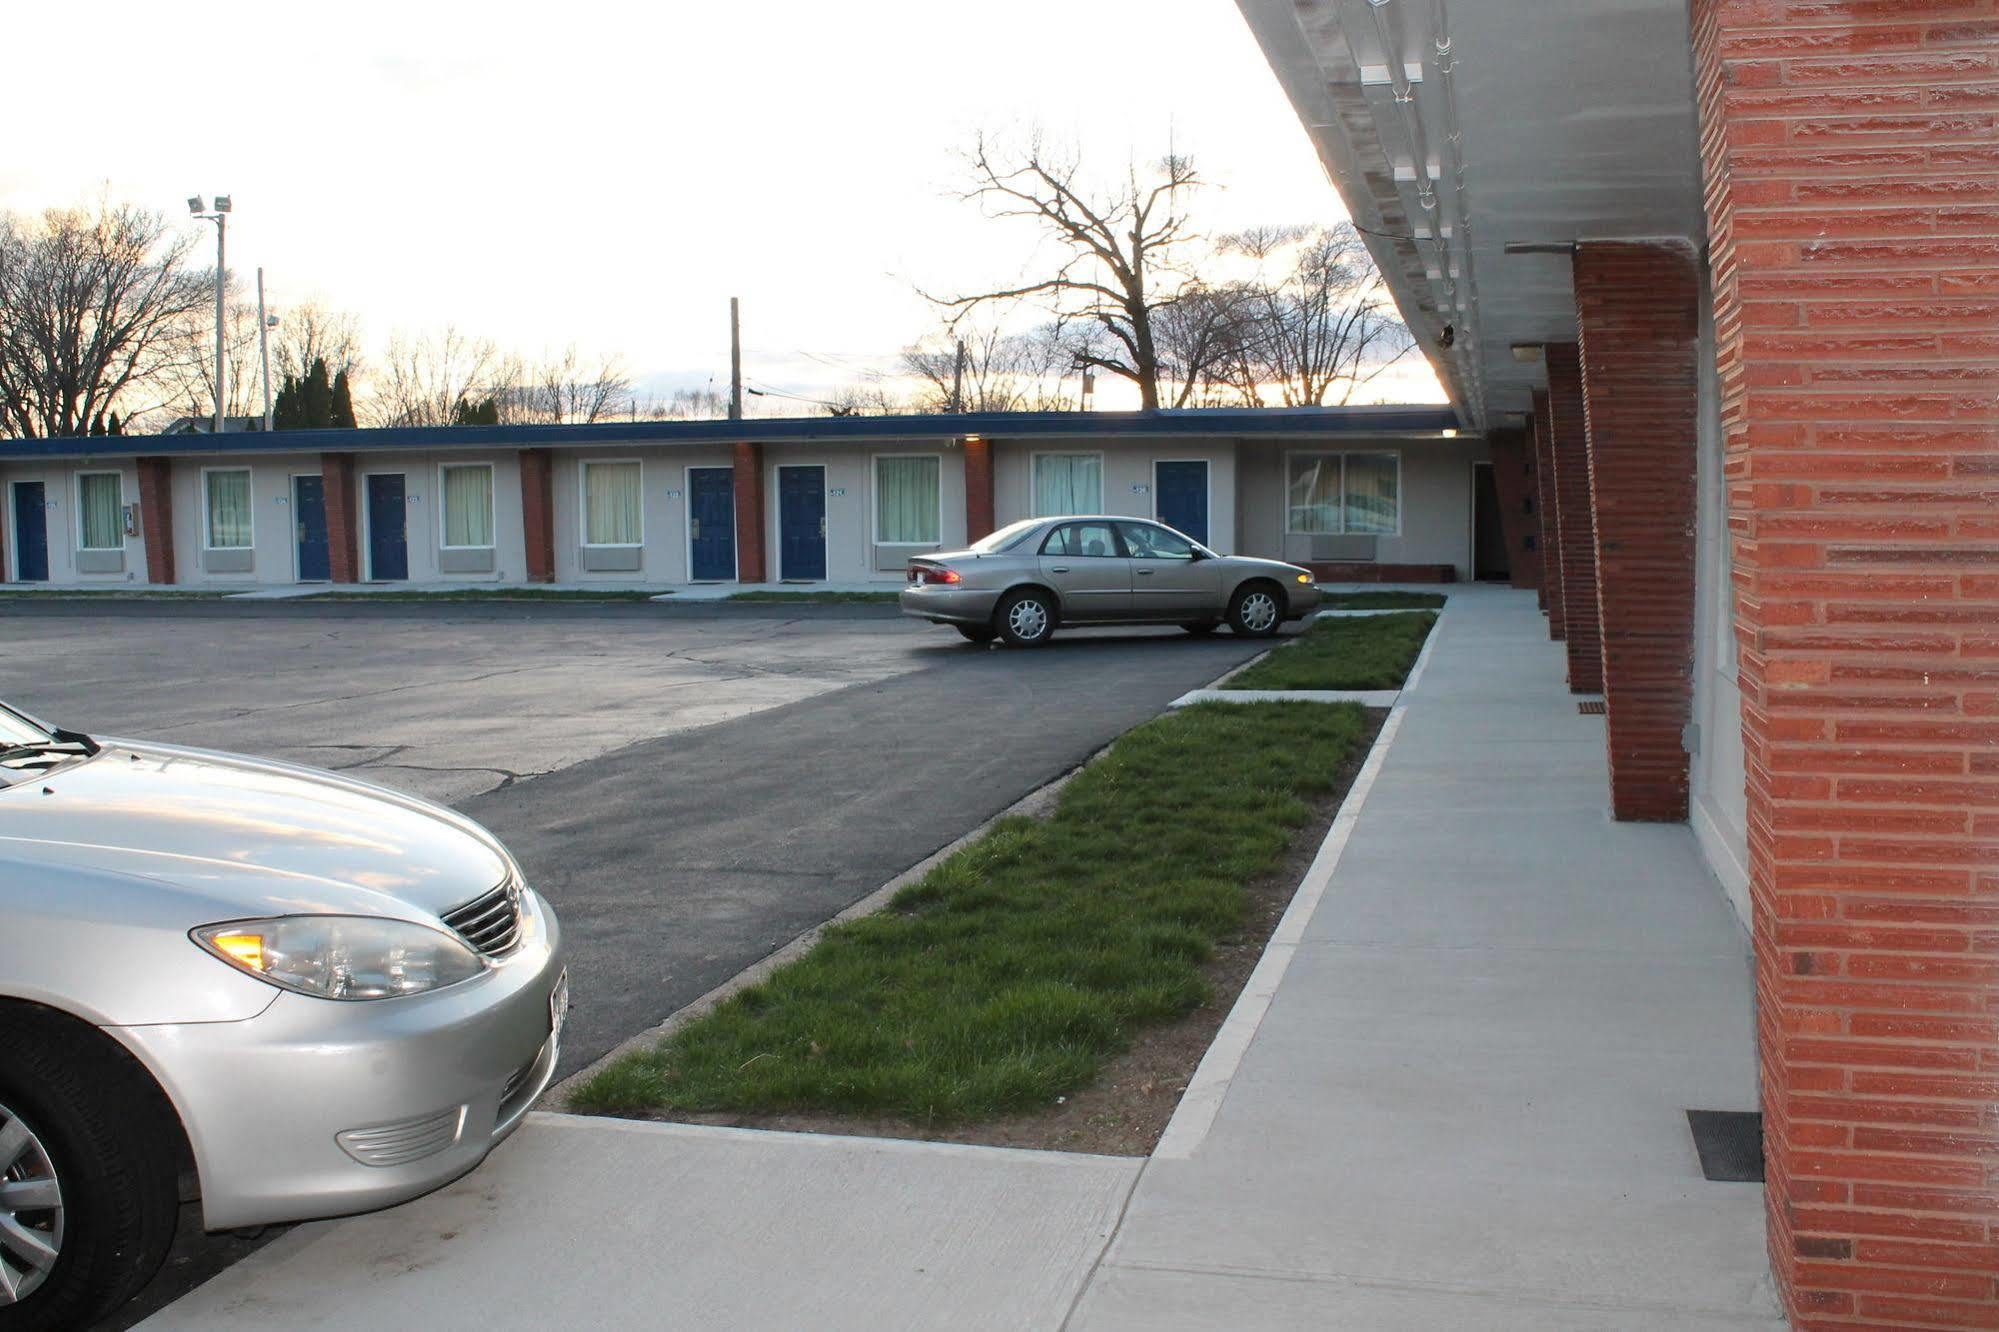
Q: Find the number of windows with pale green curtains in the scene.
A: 6